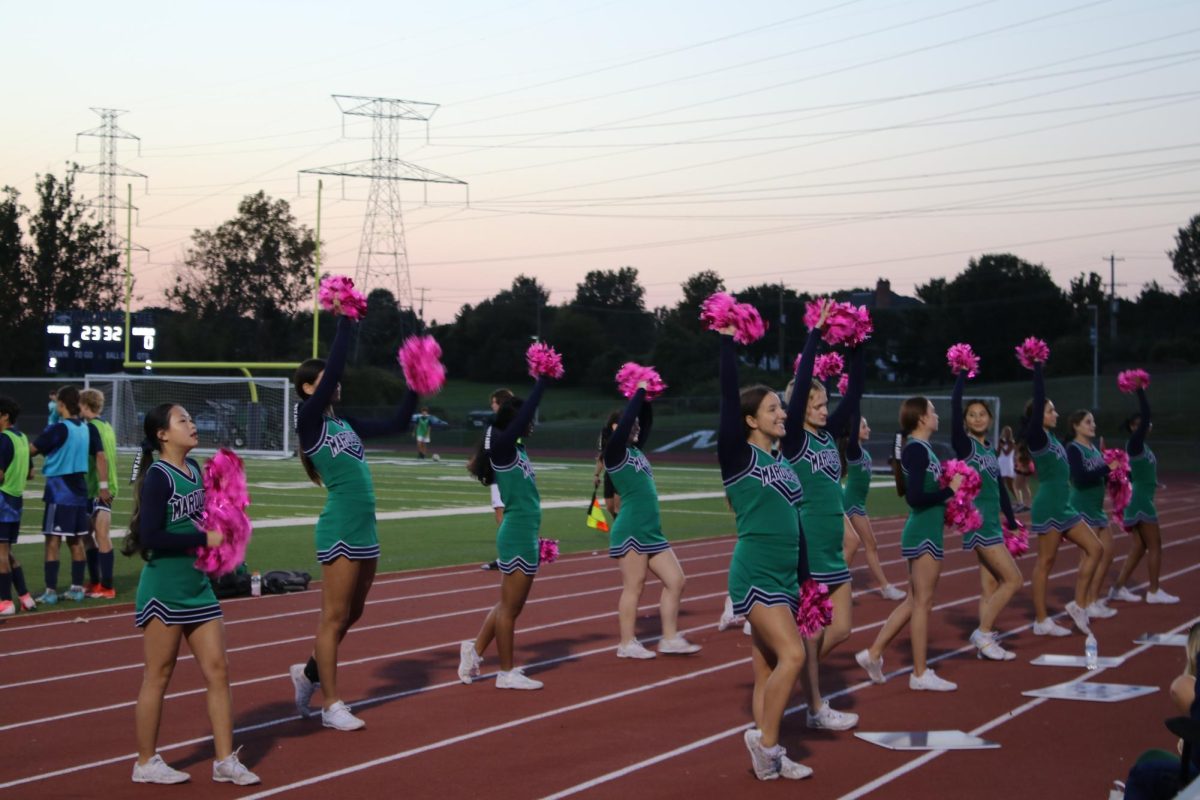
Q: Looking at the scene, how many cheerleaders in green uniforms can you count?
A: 12